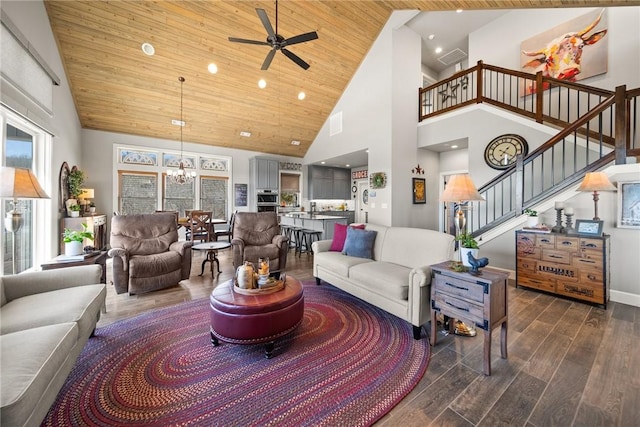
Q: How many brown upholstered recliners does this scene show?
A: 2